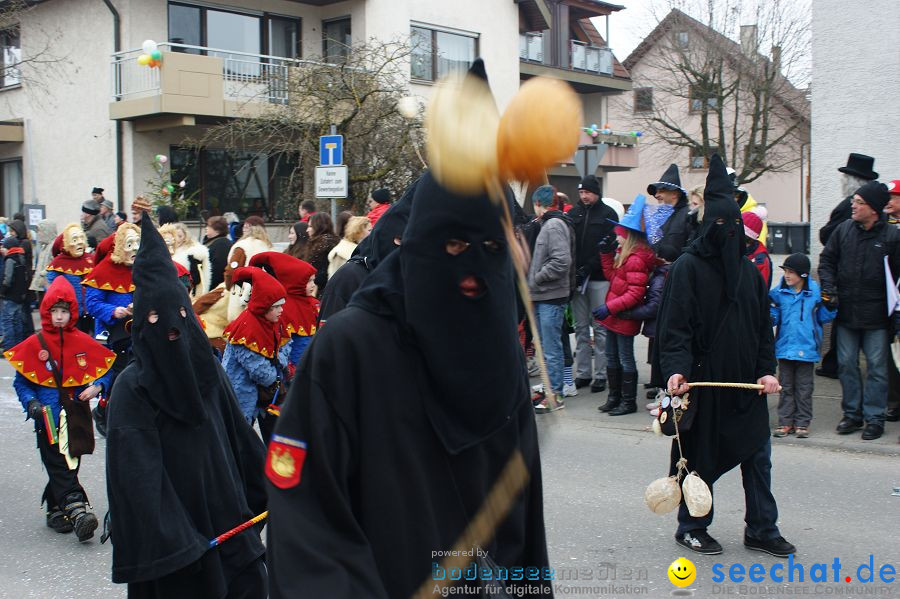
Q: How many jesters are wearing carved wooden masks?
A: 3